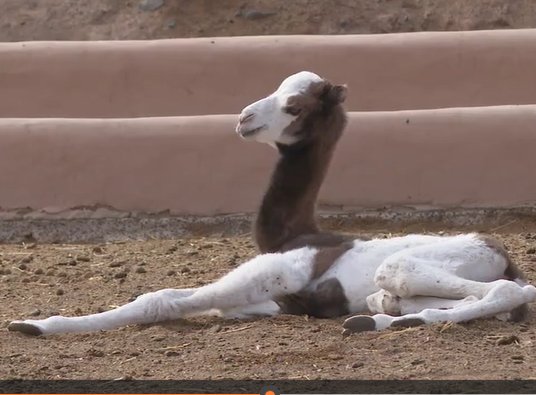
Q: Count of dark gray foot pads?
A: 3